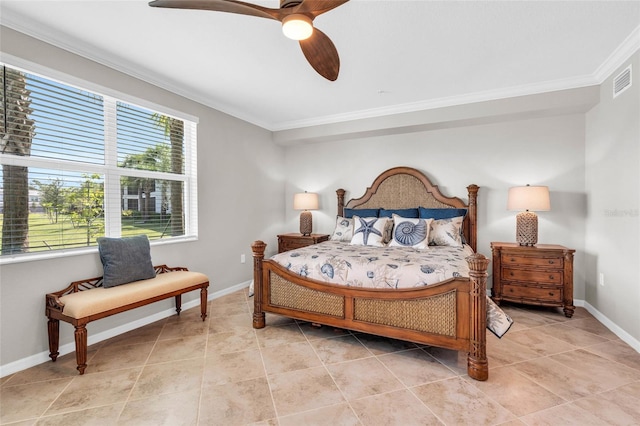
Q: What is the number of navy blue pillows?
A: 3